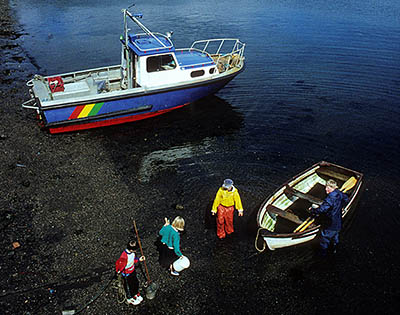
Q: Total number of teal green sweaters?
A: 1